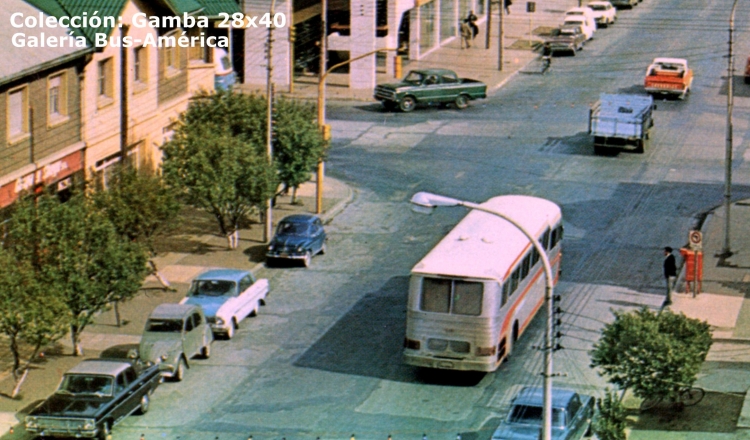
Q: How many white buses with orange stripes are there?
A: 1